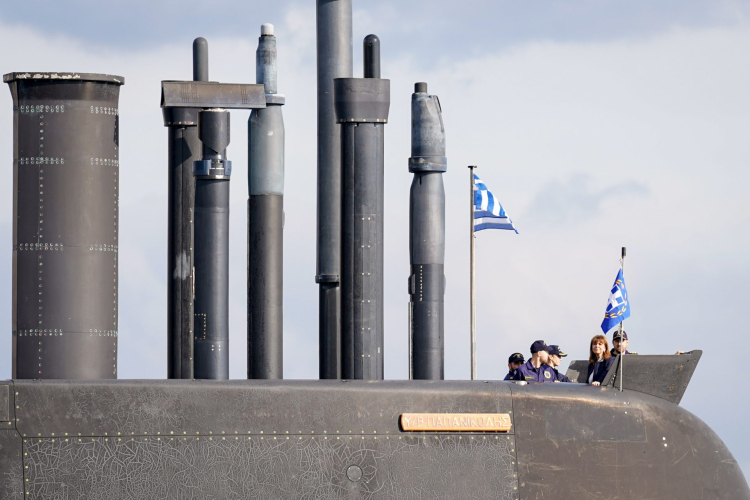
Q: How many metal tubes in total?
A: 7